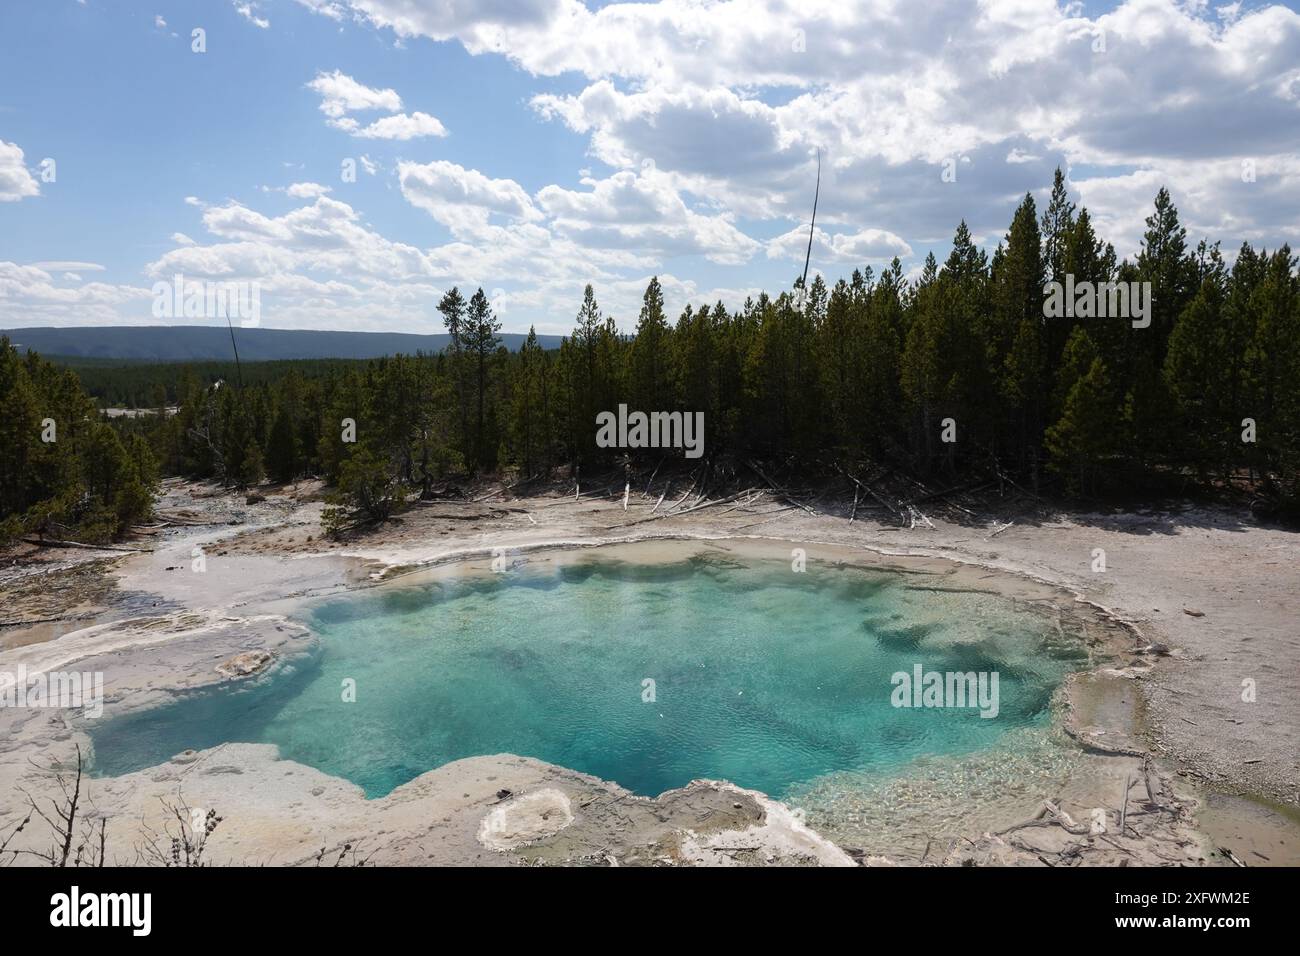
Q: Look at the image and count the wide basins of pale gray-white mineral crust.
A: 1